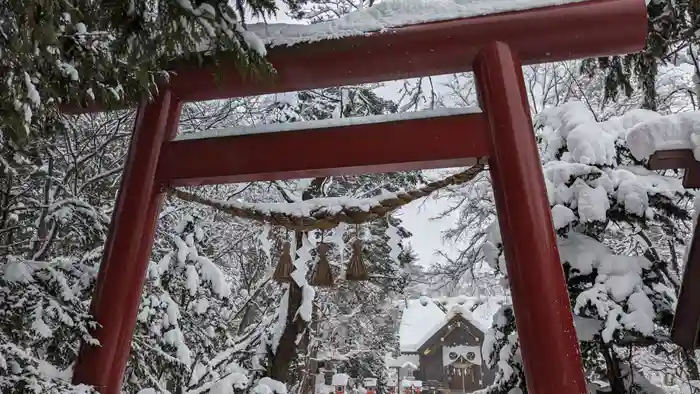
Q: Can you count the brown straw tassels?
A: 3